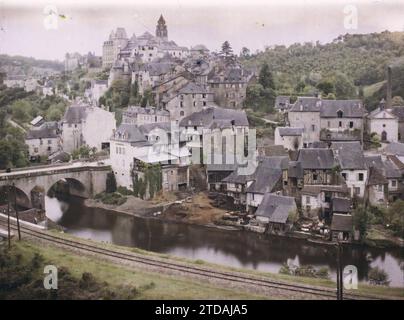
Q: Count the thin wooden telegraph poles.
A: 3